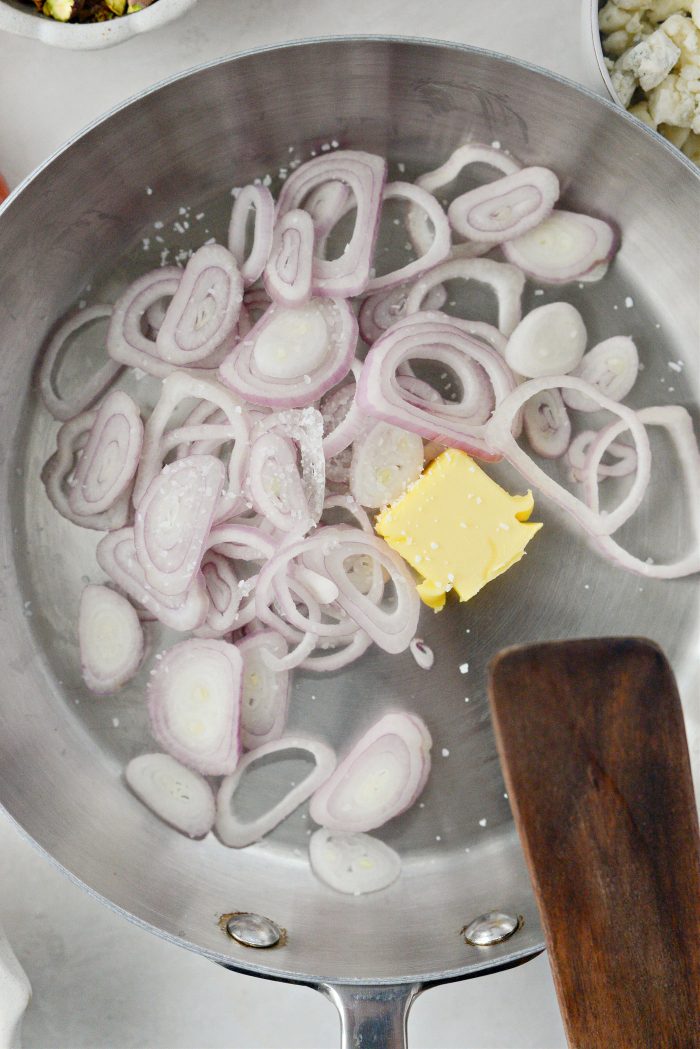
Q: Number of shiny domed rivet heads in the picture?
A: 2